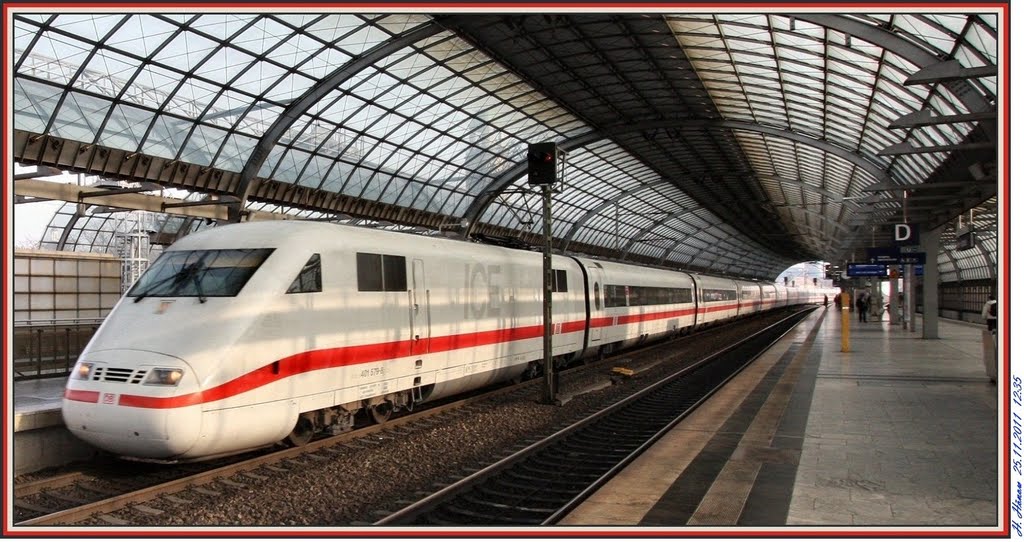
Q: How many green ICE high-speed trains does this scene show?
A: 0